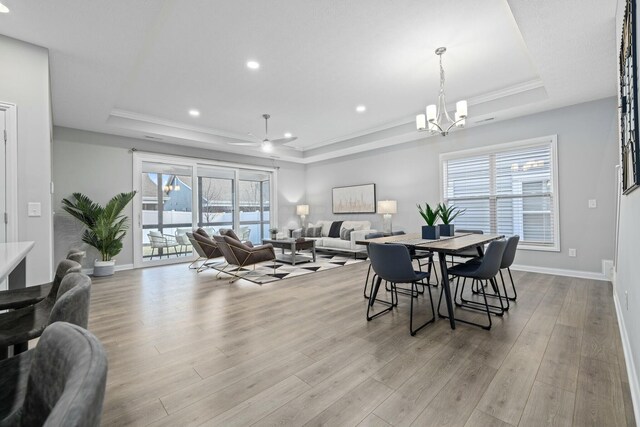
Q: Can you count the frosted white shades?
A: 5